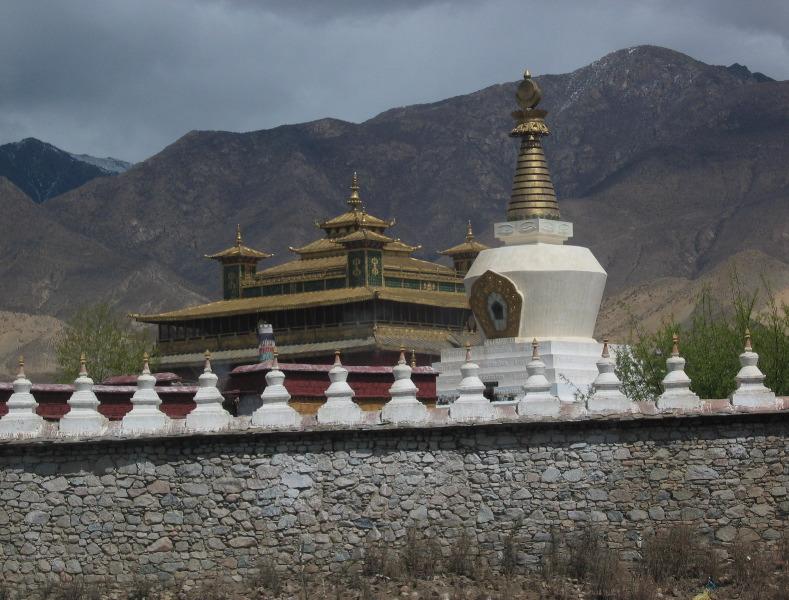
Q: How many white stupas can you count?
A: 13